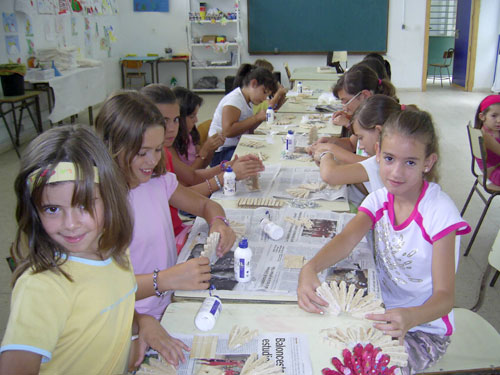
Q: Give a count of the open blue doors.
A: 1